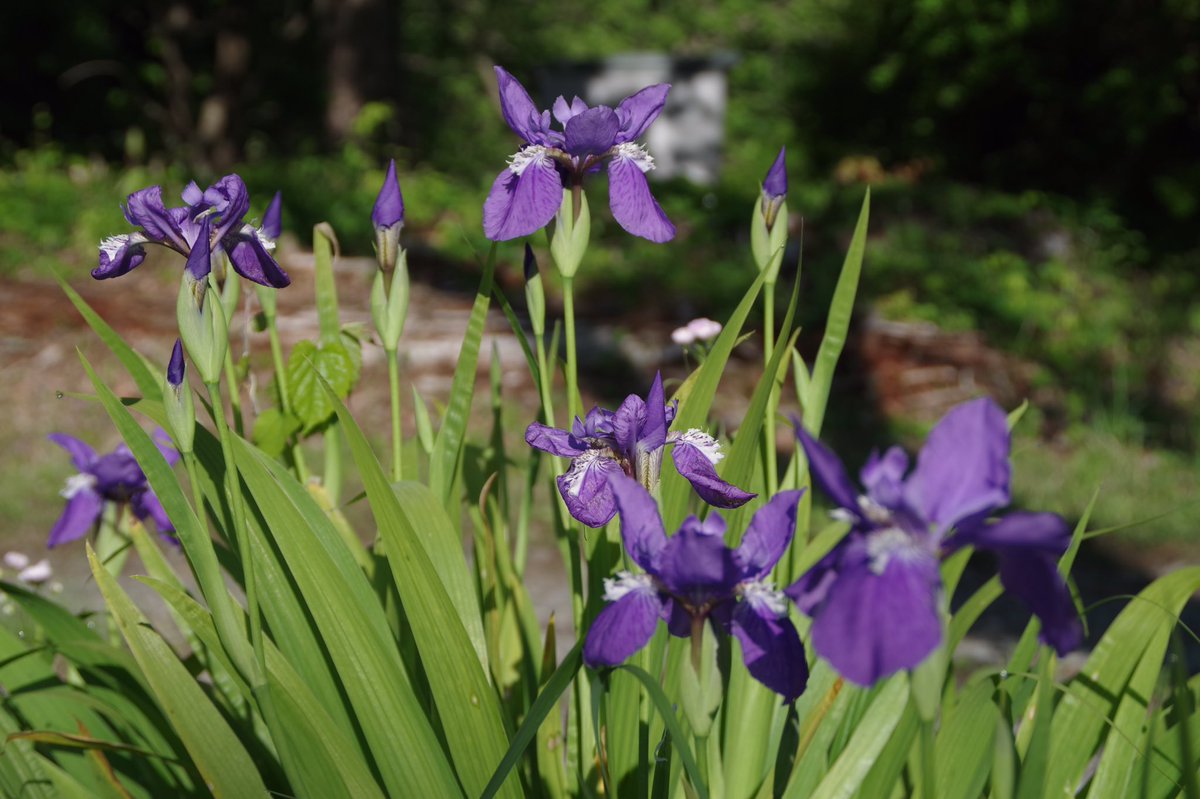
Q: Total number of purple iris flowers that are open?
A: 6